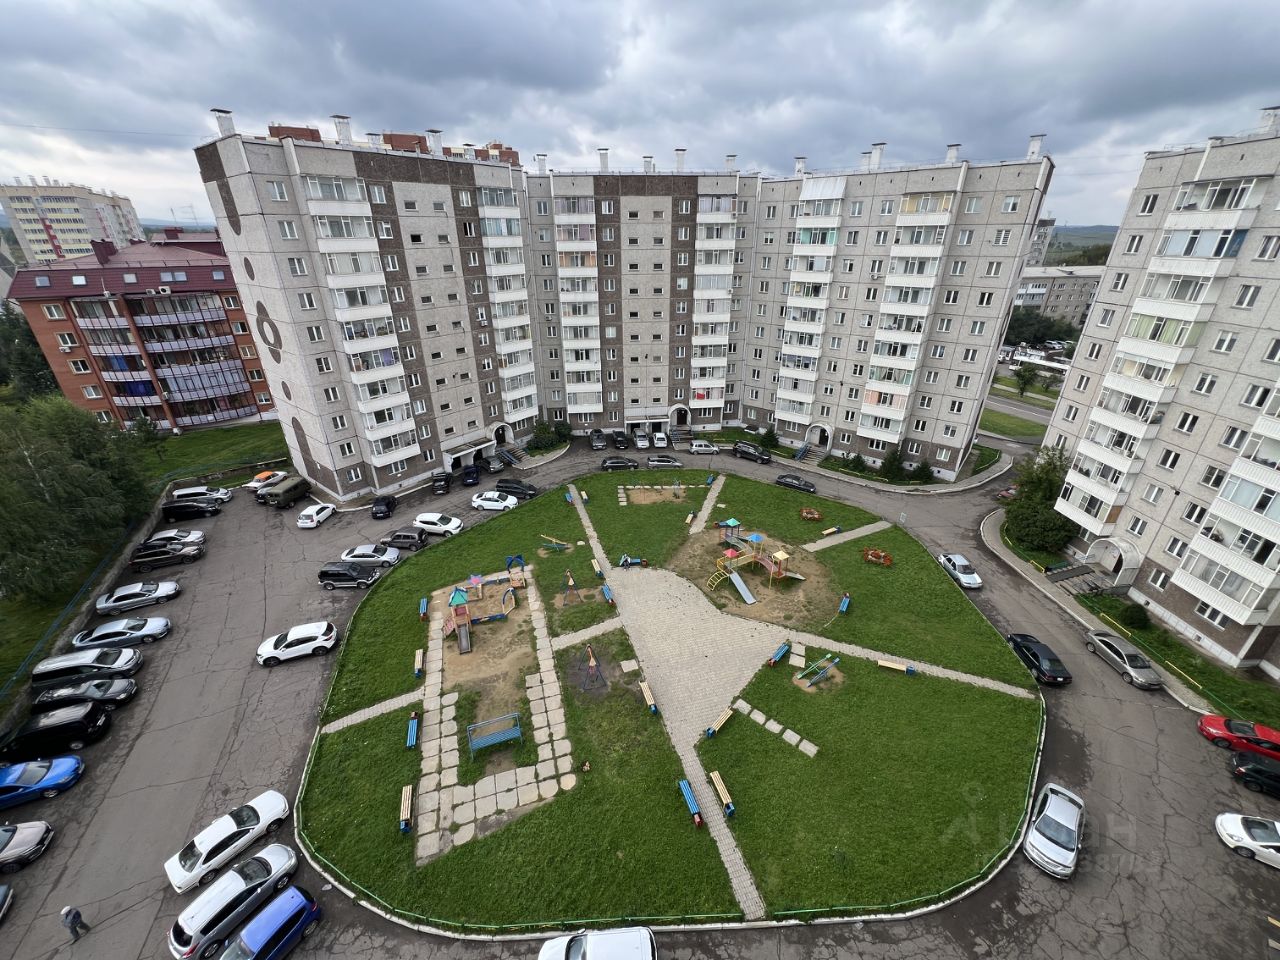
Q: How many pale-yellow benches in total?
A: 10